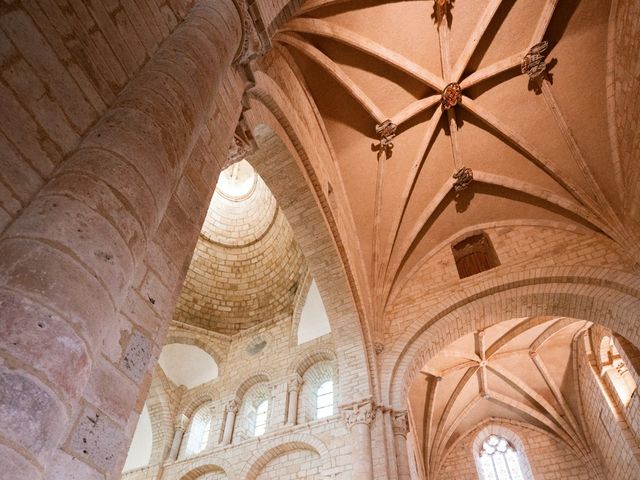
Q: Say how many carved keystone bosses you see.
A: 5